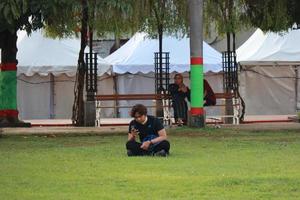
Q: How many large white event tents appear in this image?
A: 3